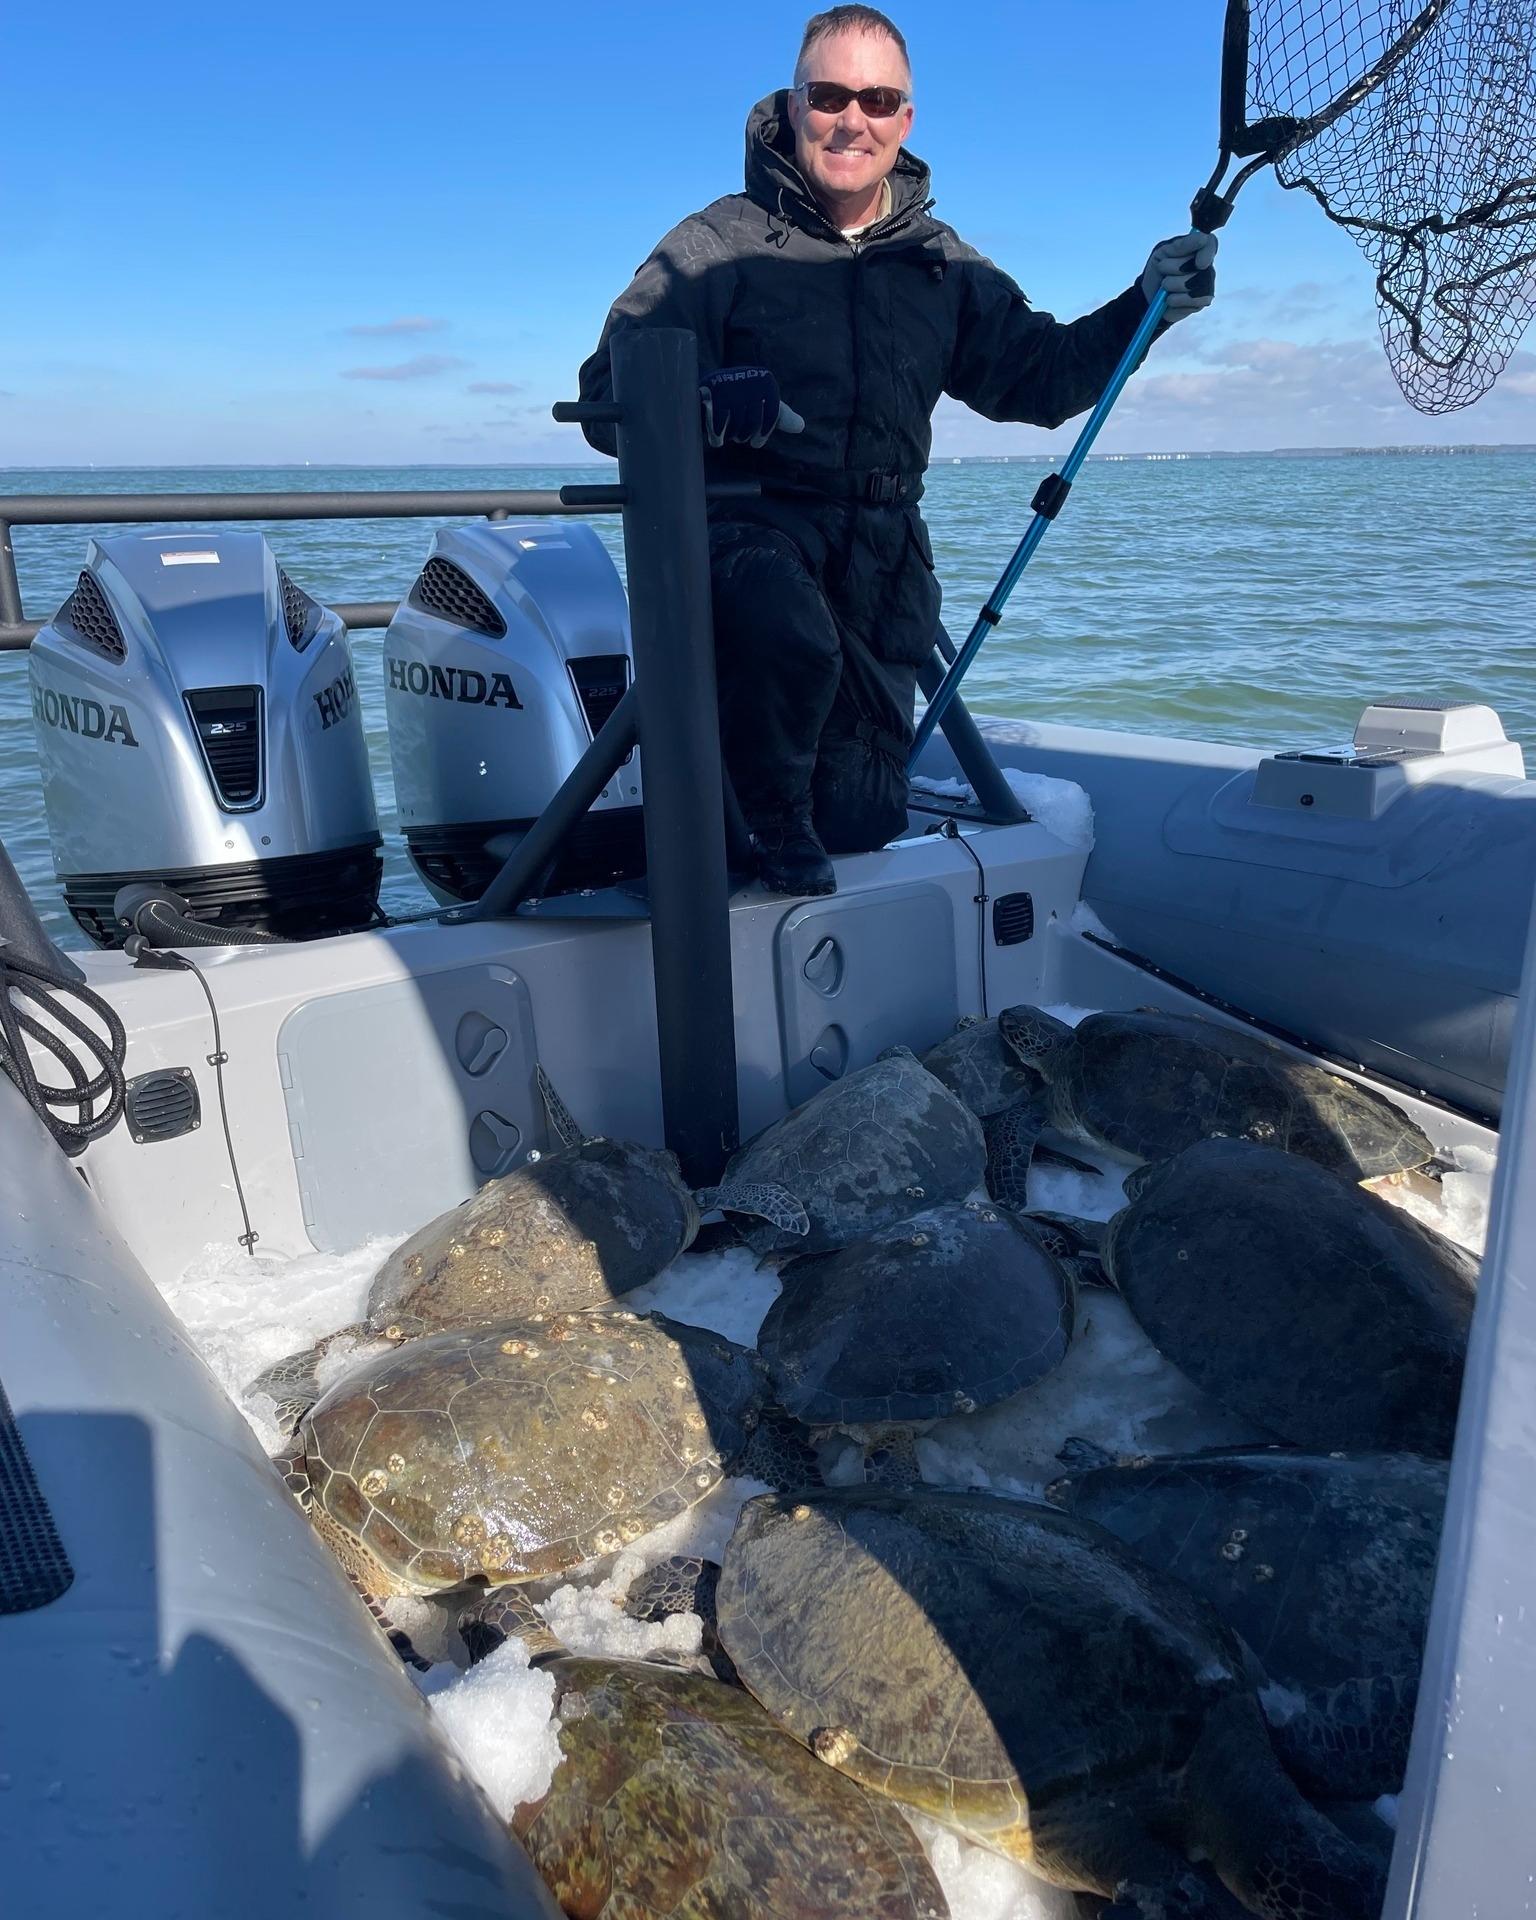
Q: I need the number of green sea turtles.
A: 10